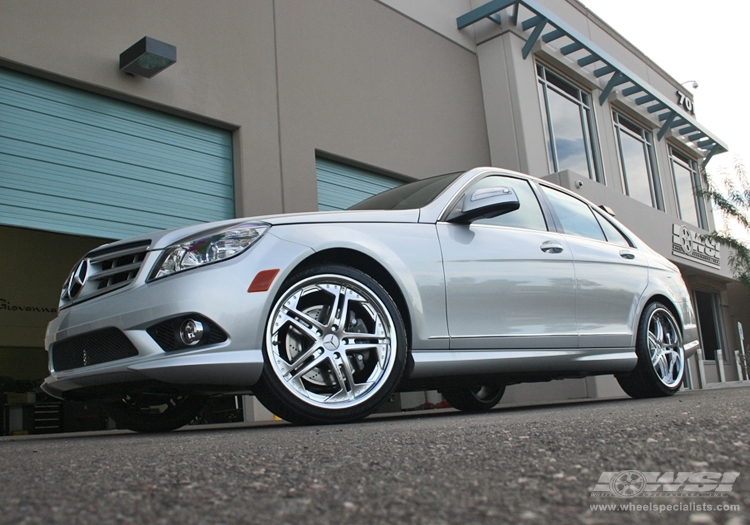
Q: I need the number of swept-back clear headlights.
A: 1